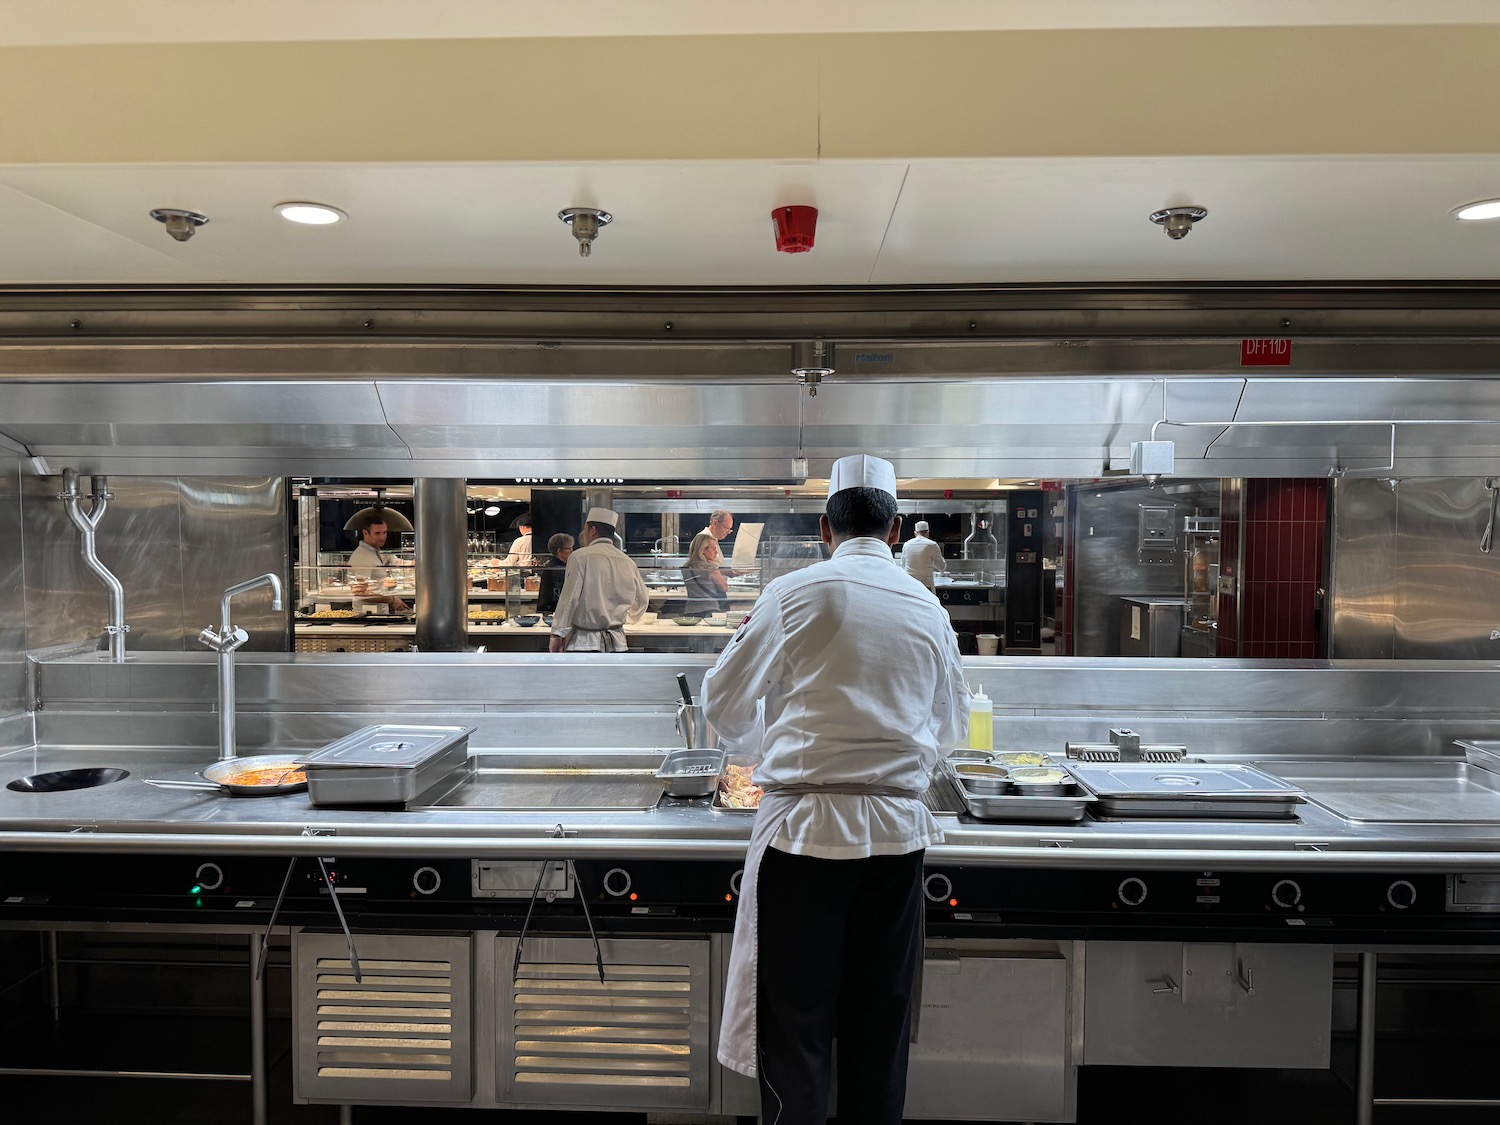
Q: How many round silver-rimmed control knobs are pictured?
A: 8